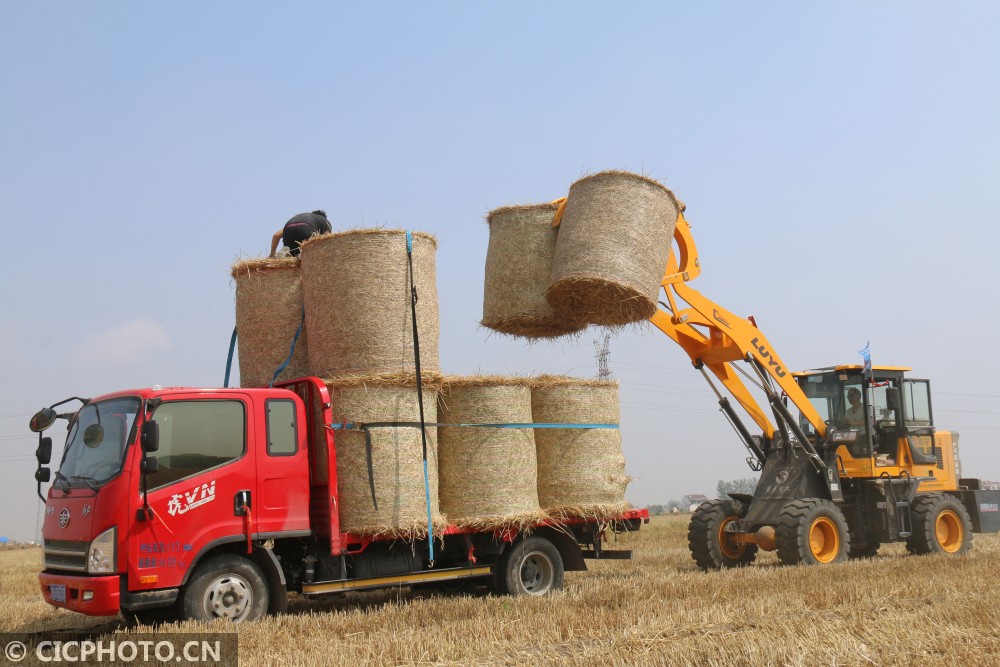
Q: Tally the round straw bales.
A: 7